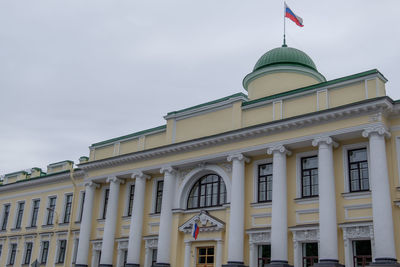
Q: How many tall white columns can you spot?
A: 8